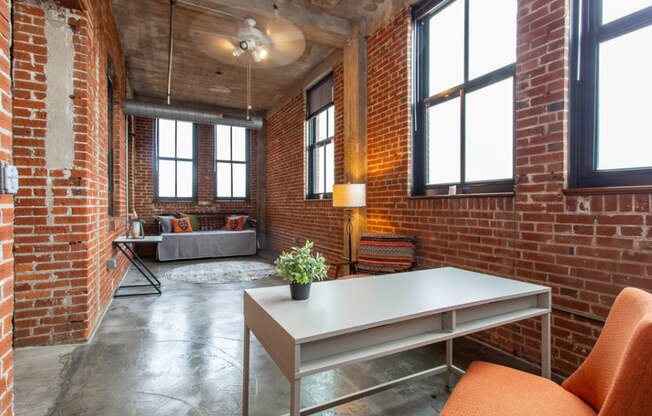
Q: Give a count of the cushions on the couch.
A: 5